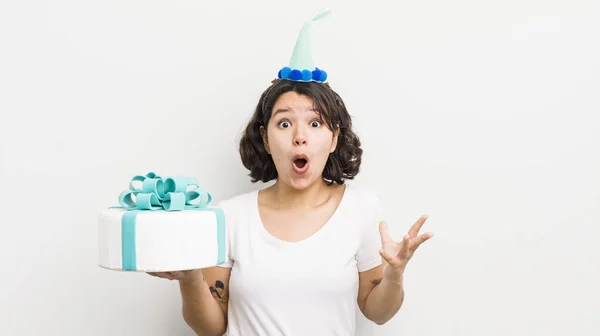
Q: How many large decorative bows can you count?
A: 1